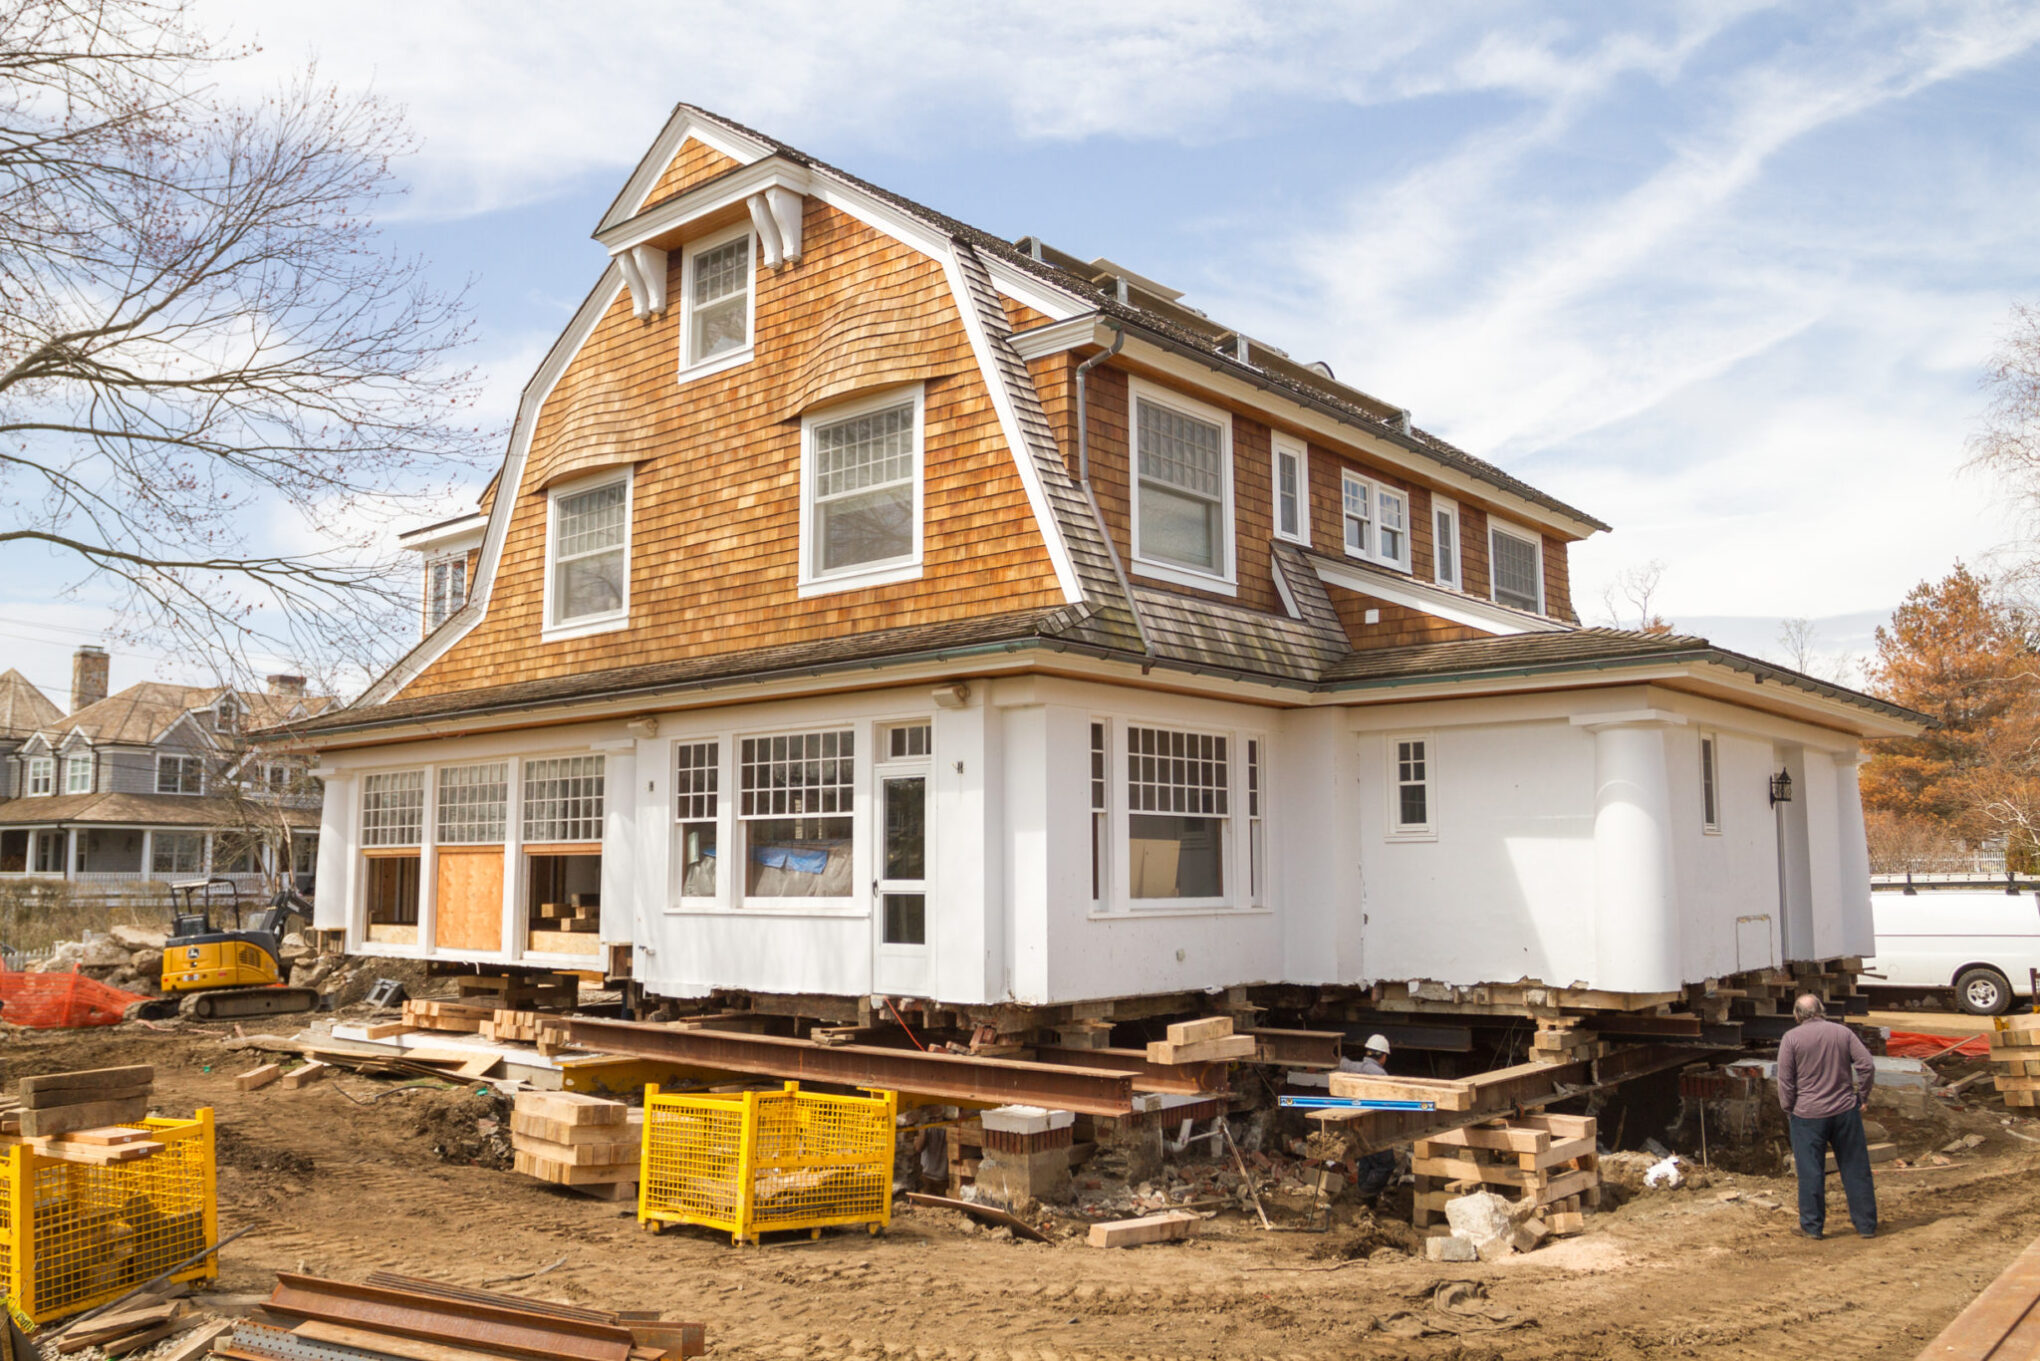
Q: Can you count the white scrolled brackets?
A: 4